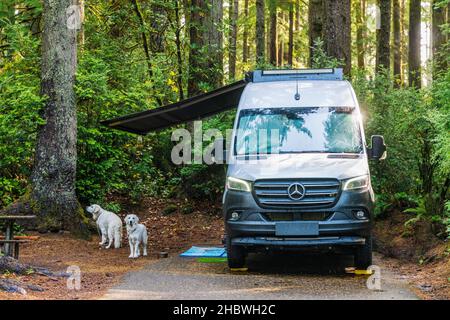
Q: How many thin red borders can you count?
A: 0